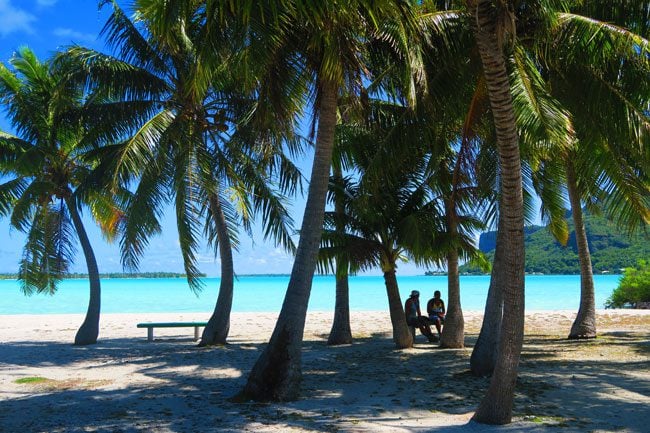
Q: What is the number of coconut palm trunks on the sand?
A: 9